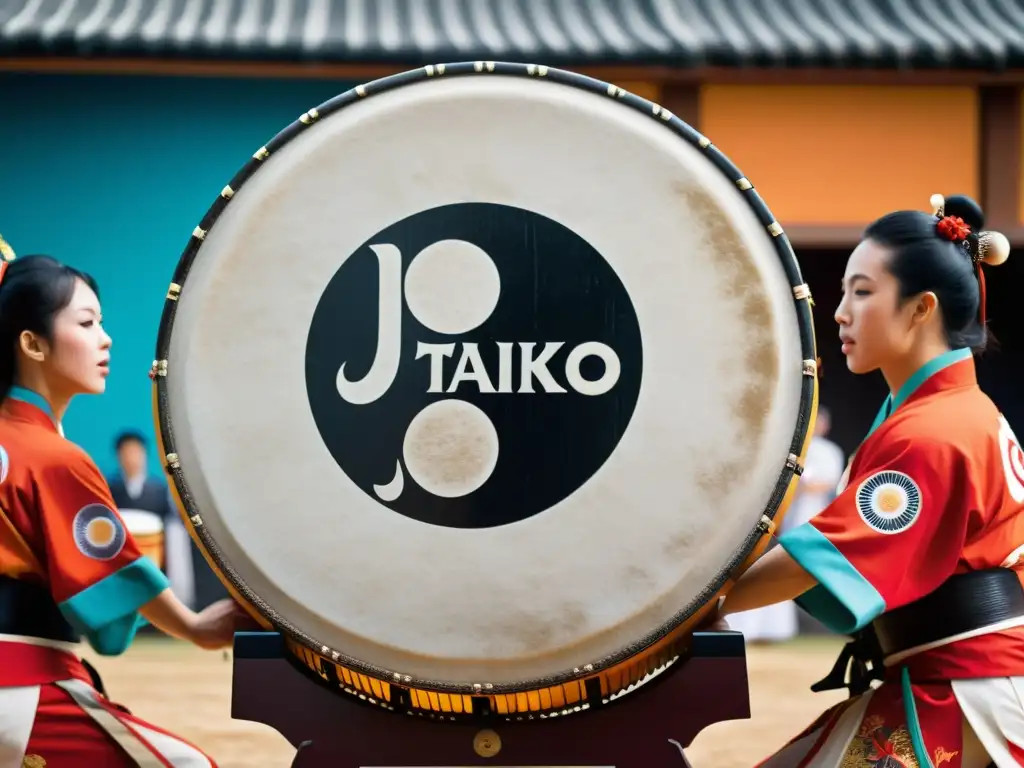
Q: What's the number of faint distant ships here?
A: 0